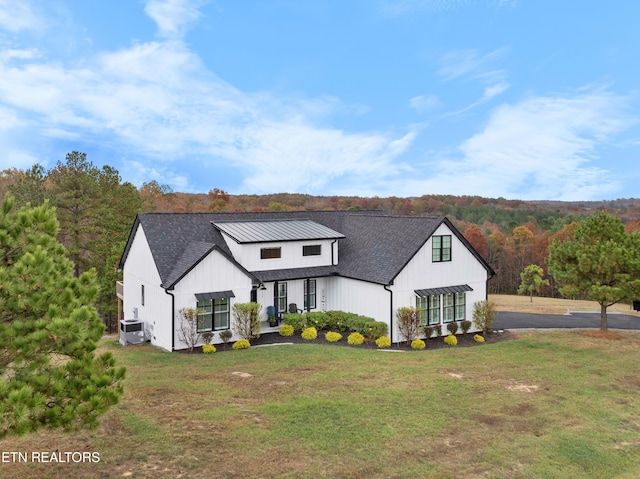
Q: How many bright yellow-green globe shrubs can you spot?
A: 10